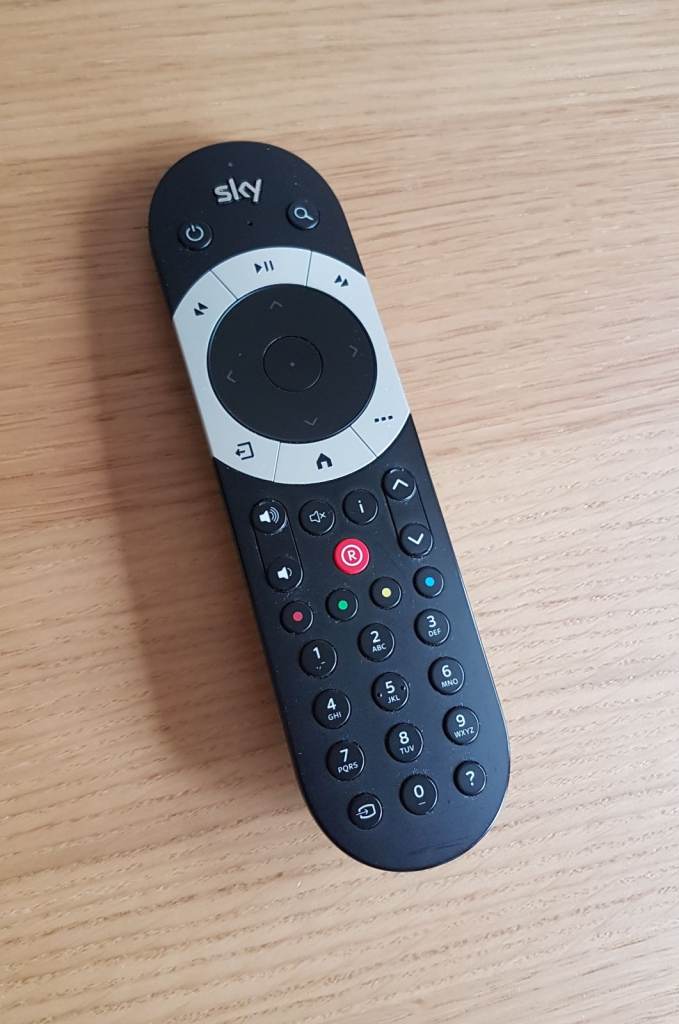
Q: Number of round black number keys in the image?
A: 10